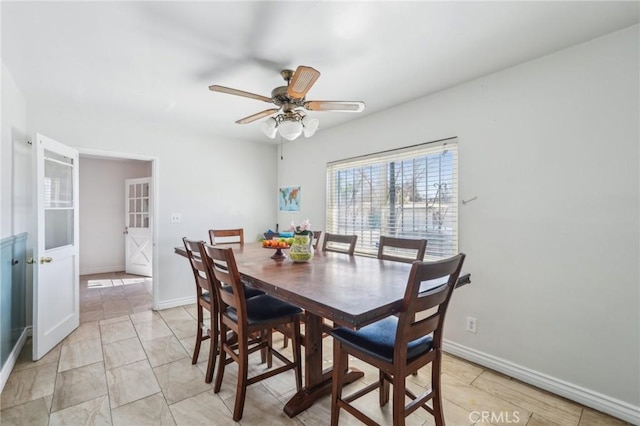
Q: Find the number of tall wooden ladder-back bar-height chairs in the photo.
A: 7